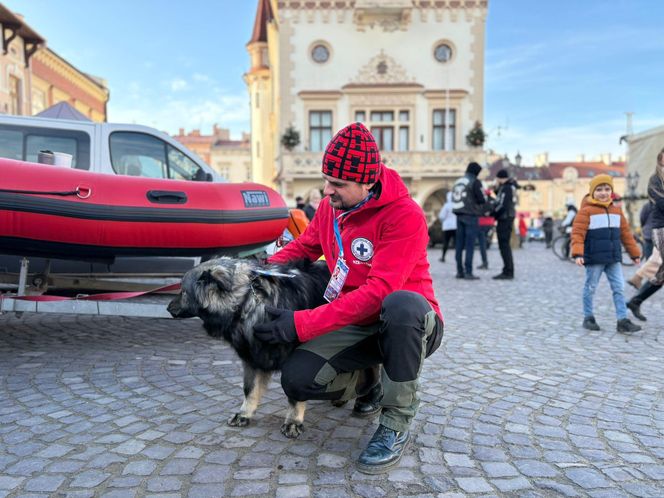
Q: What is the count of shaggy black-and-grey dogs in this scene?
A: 1